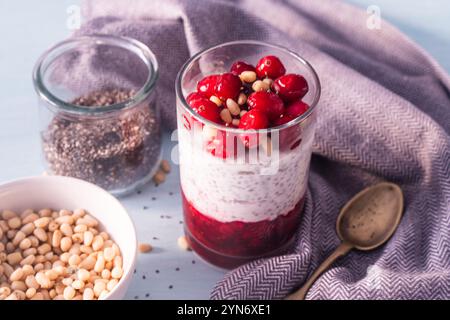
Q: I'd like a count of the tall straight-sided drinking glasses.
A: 1